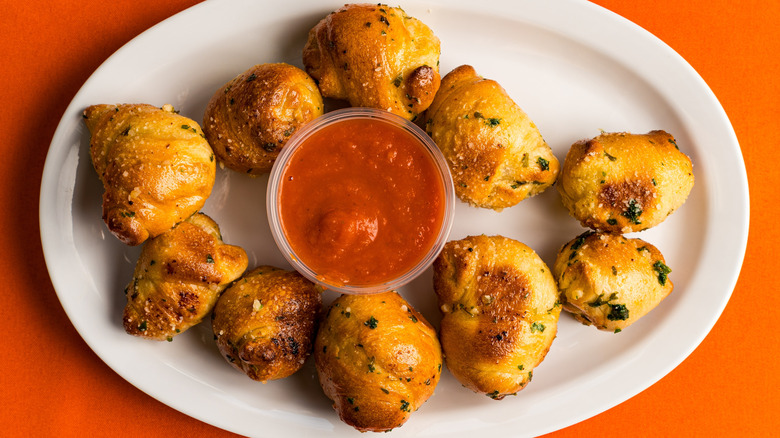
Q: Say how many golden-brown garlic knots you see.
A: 10